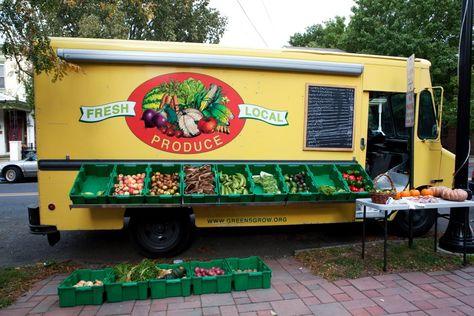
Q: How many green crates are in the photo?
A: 14